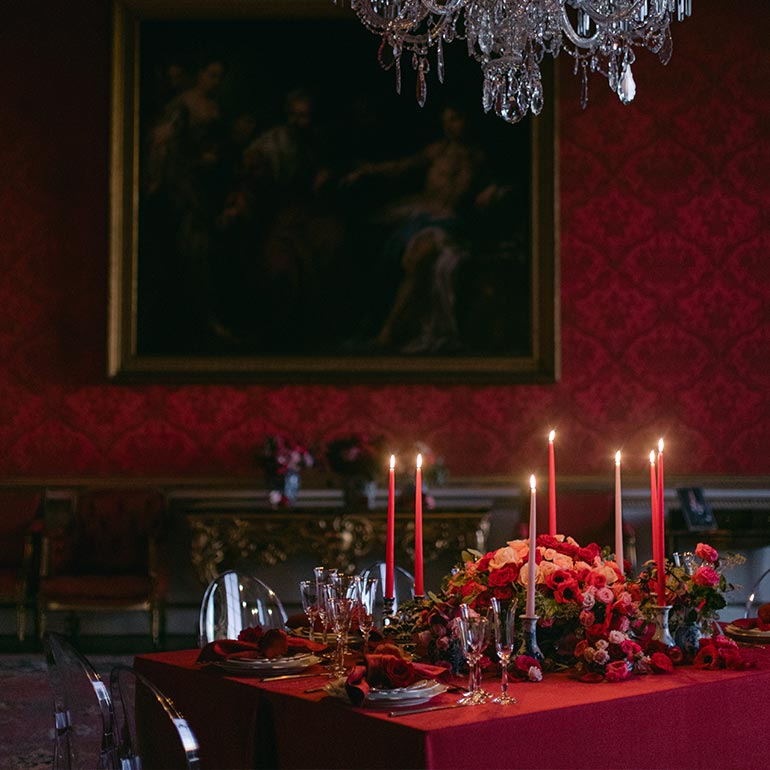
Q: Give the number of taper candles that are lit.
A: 7